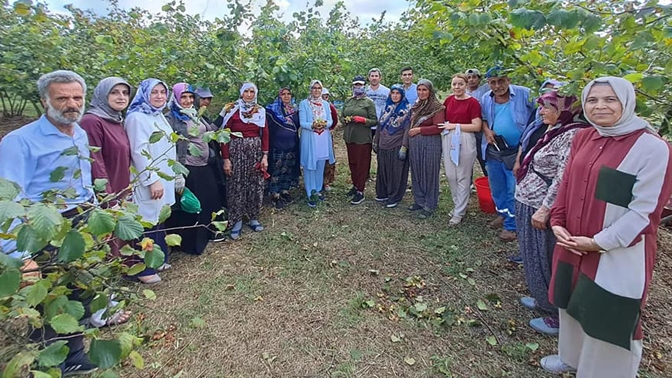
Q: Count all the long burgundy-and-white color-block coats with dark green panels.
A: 1